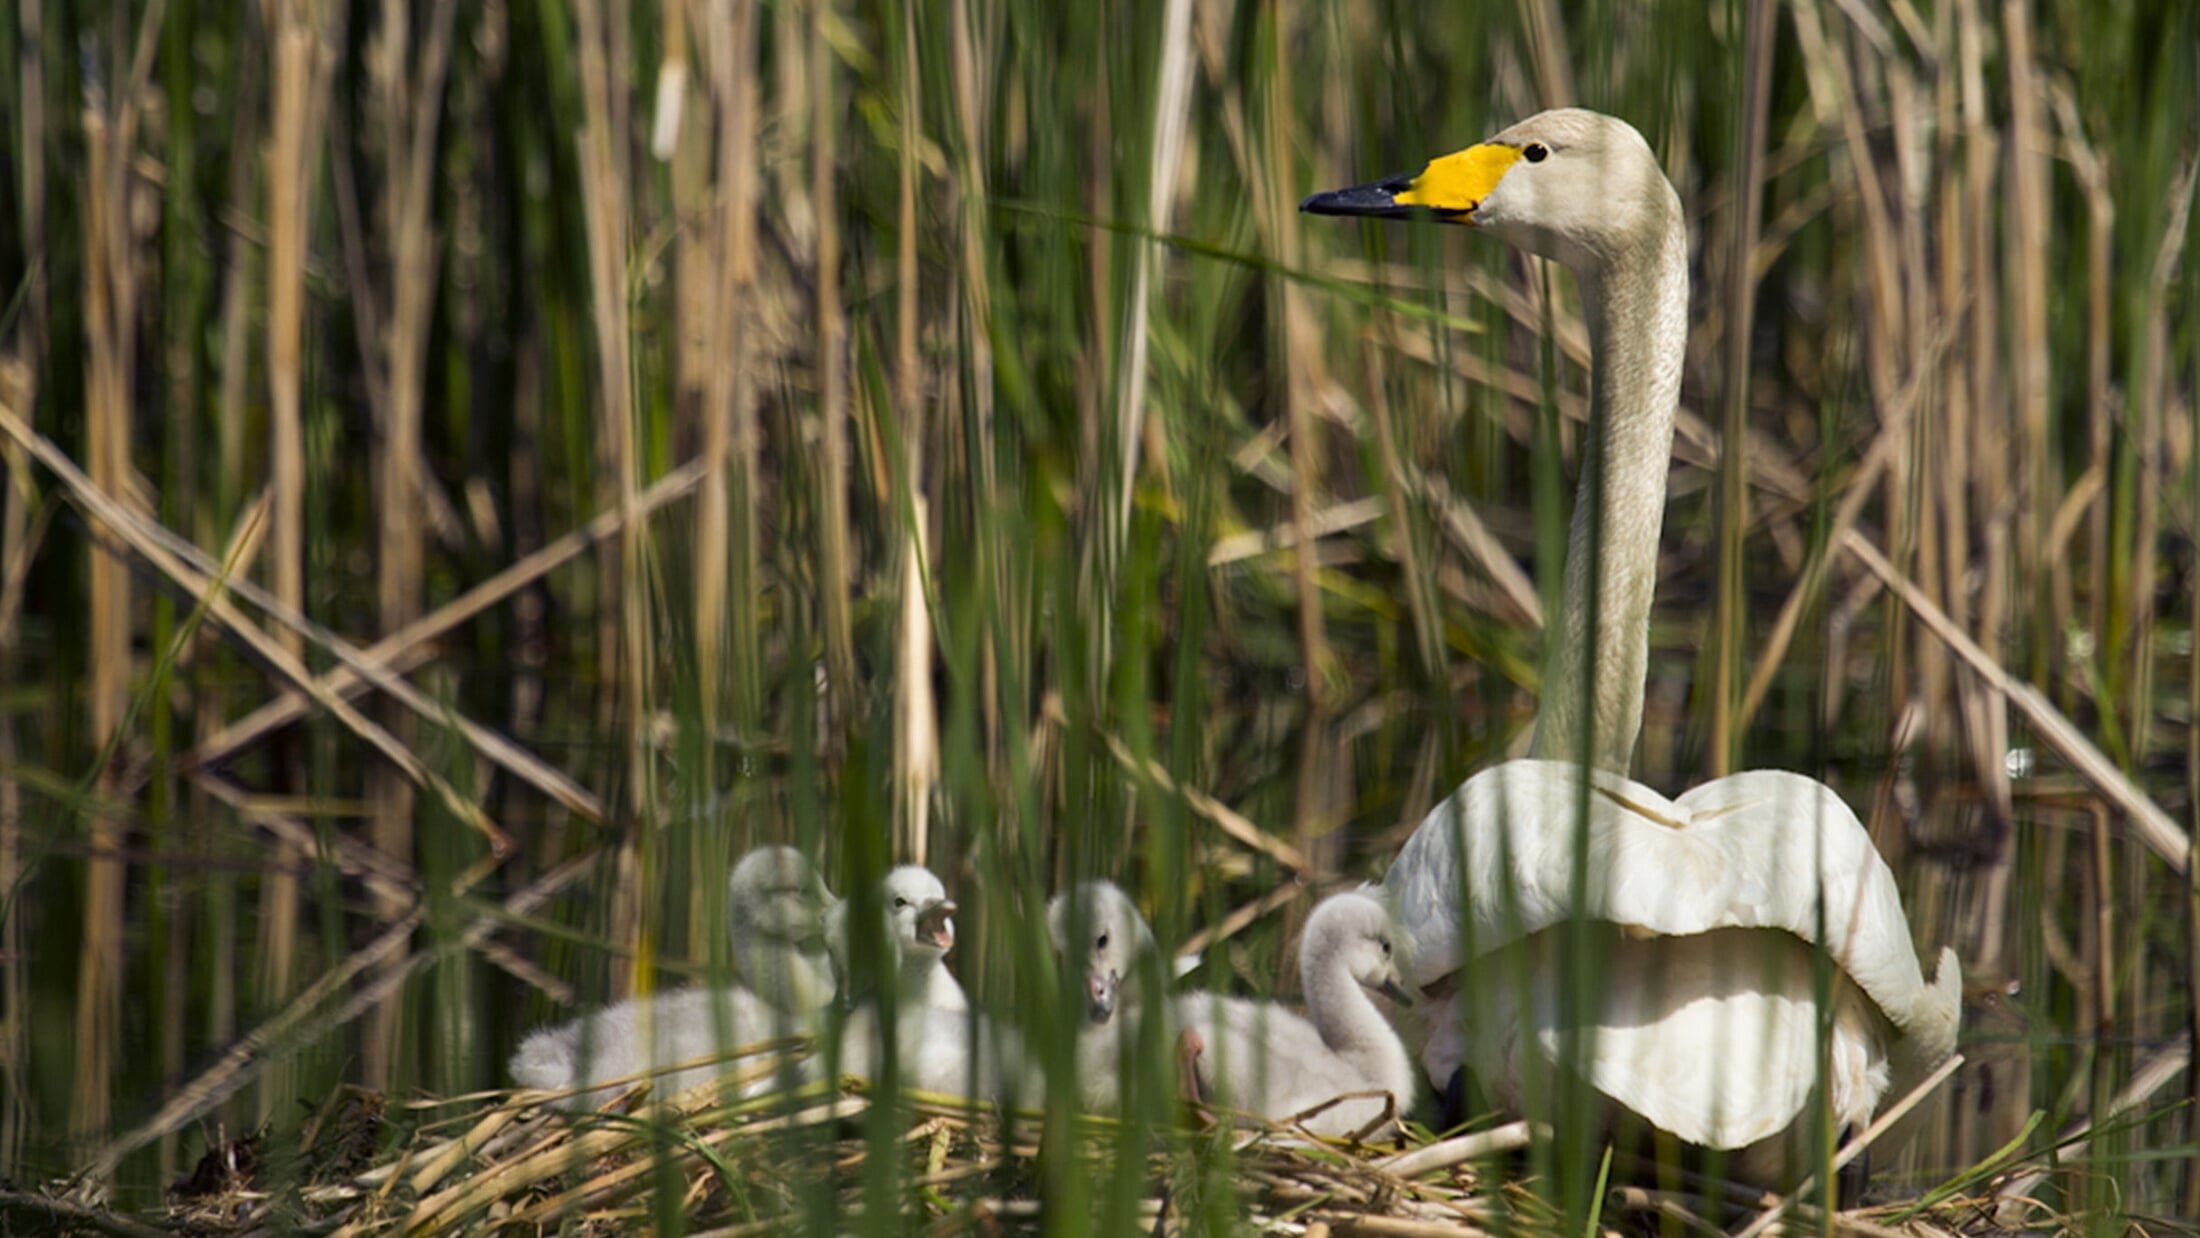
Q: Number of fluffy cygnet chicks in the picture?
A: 4